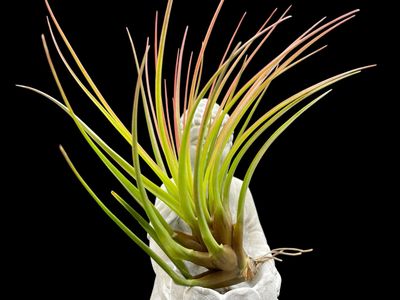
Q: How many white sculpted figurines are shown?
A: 1